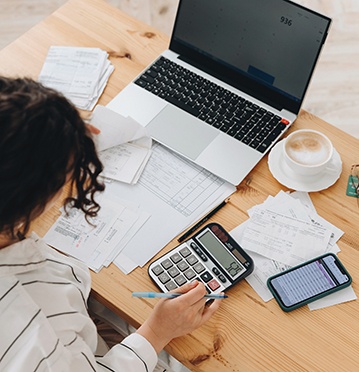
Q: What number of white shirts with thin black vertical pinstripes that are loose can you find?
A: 1